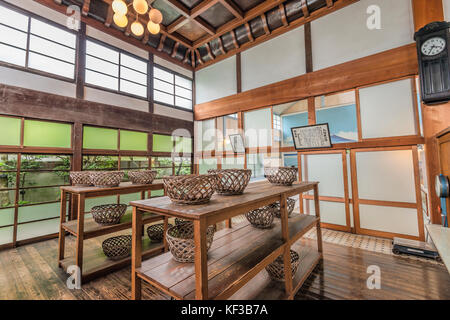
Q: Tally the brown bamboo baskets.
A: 14